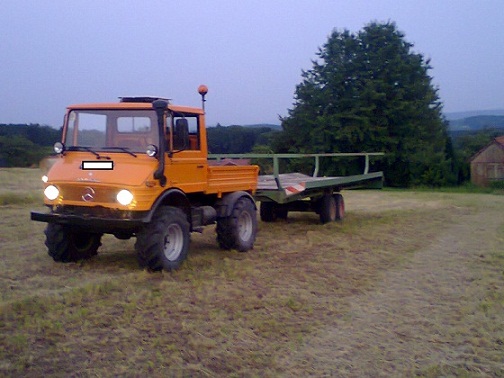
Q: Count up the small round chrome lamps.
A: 2